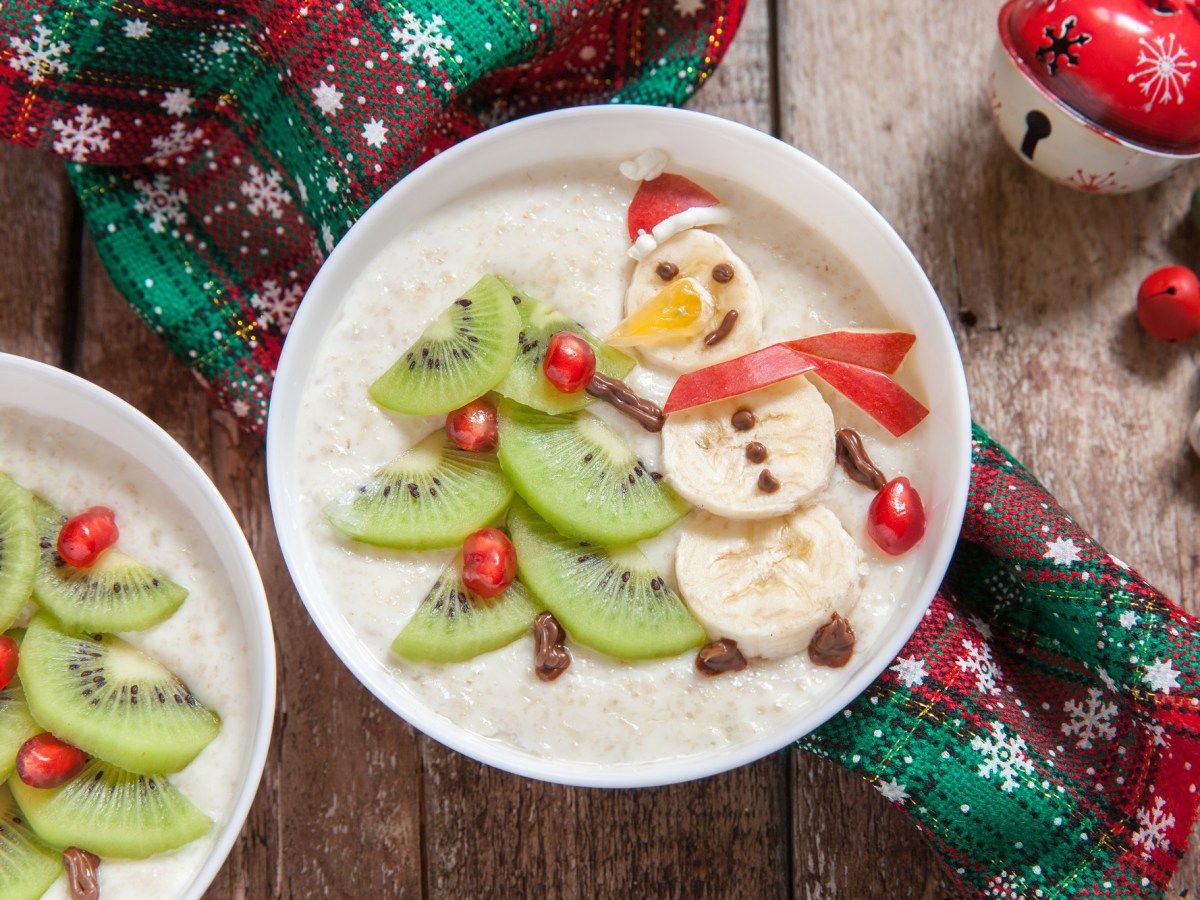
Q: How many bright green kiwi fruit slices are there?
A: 12